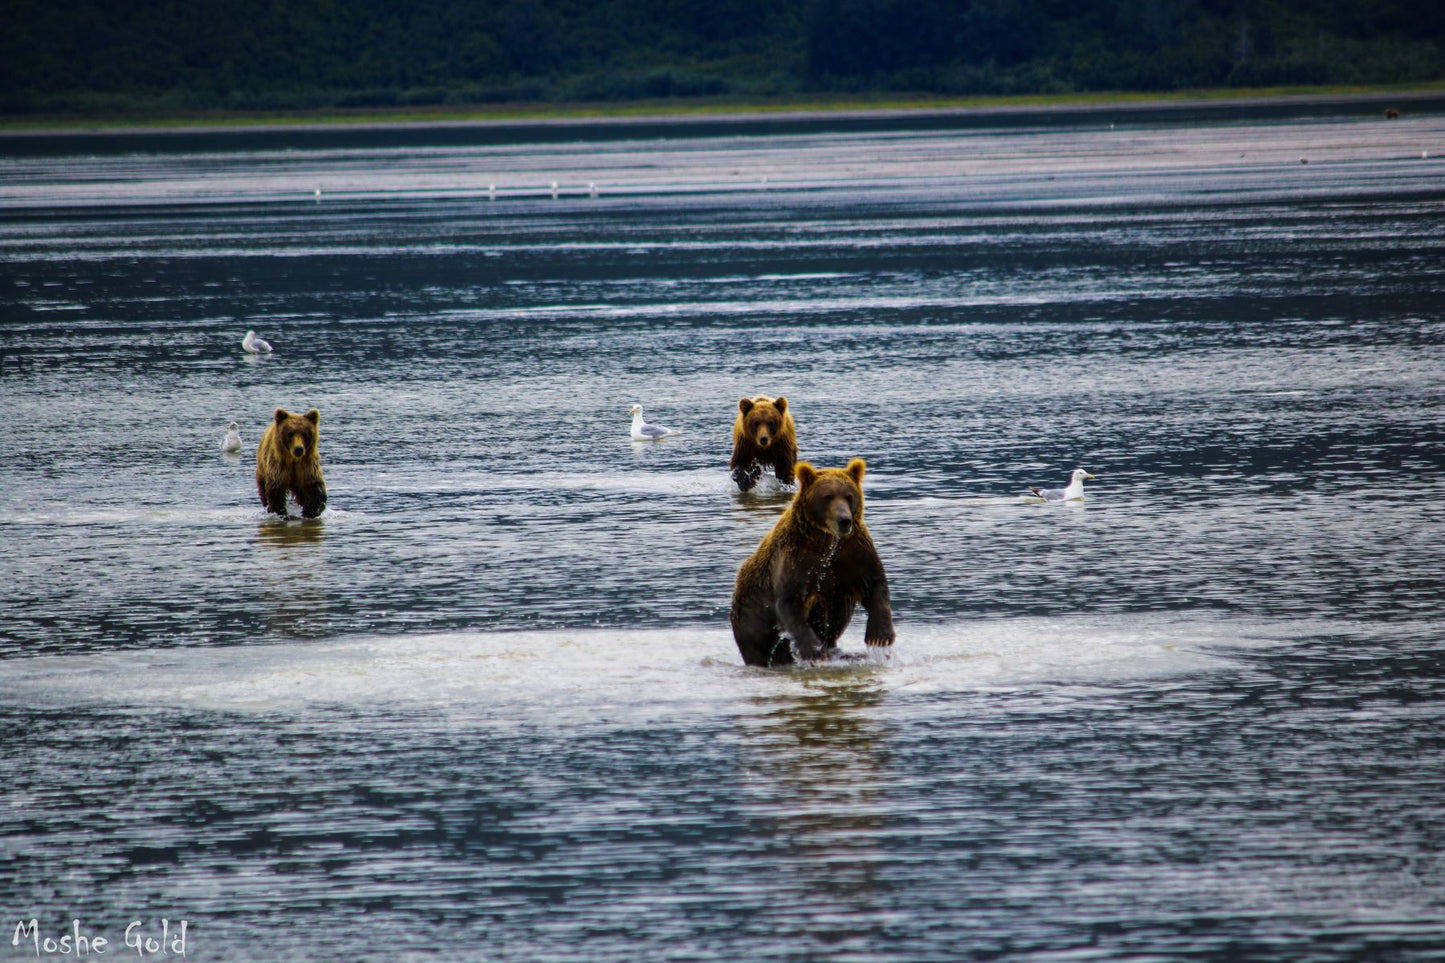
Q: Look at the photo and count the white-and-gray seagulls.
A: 4